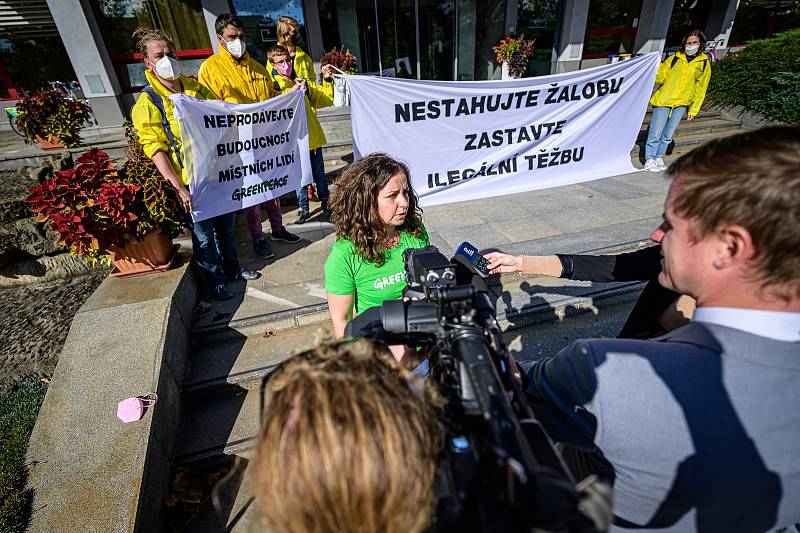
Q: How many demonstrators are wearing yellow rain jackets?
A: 5